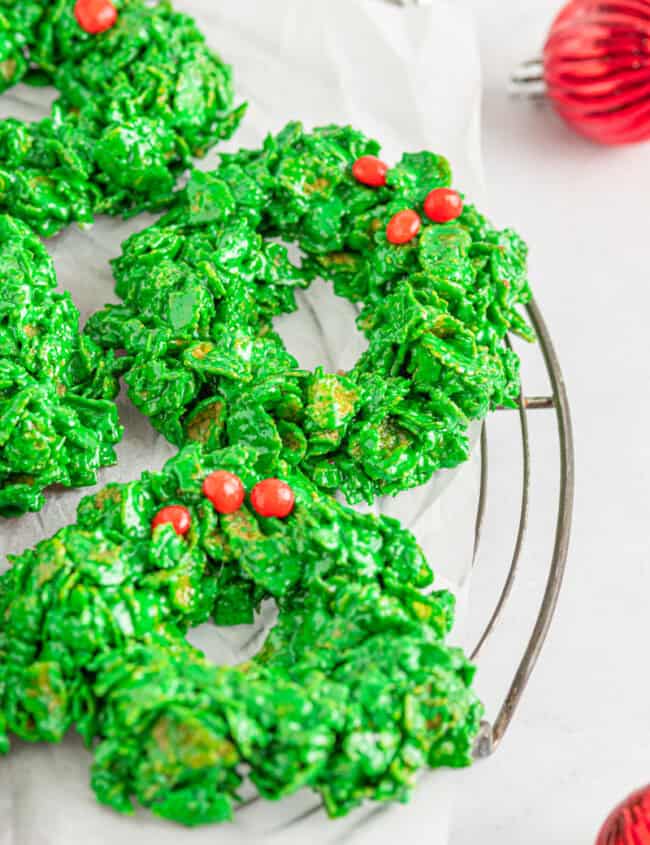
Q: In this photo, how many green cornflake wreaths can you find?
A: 4